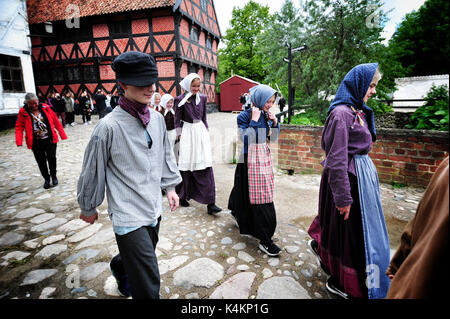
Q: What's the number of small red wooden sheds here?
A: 1